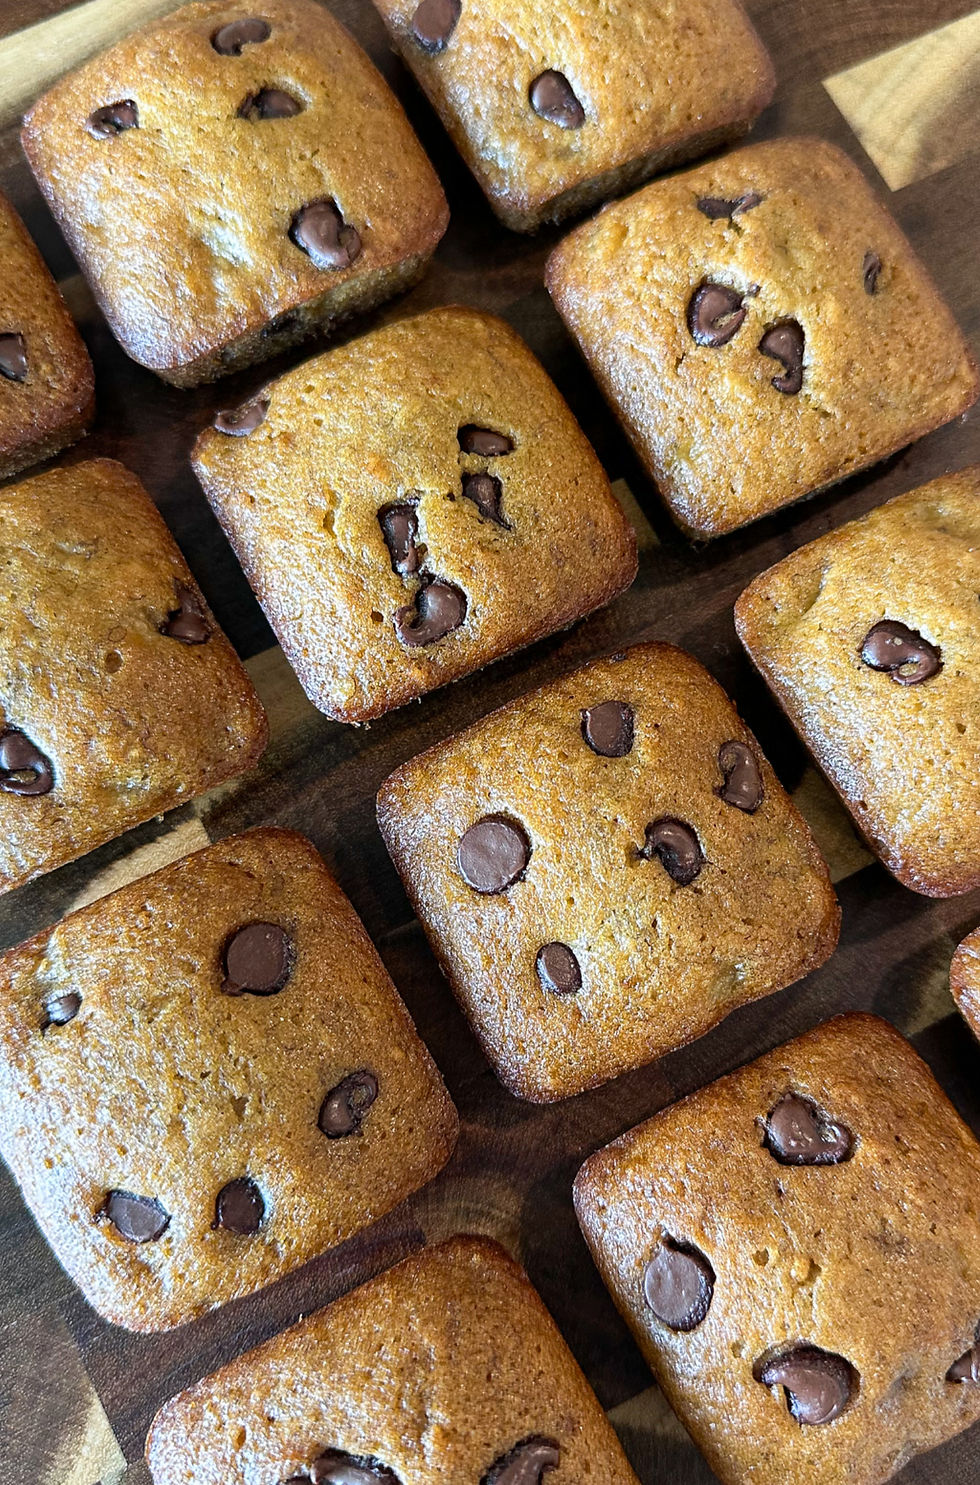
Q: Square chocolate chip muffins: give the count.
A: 12